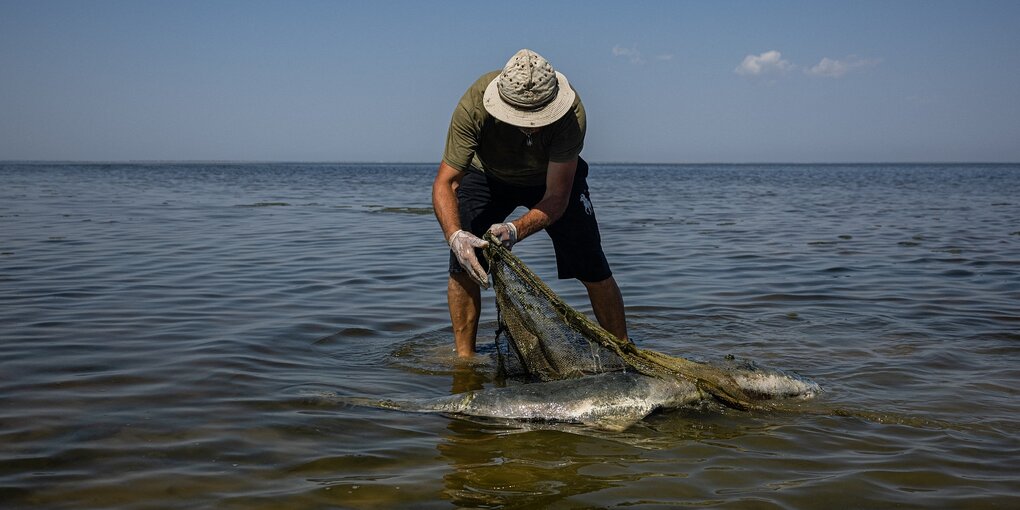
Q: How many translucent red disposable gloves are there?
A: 0